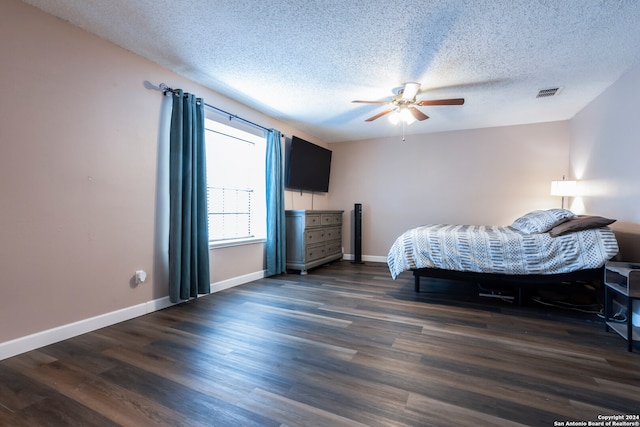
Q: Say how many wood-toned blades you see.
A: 4